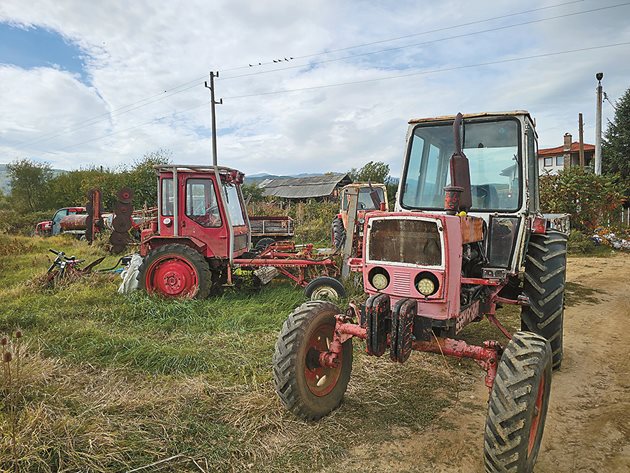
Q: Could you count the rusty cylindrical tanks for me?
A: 1